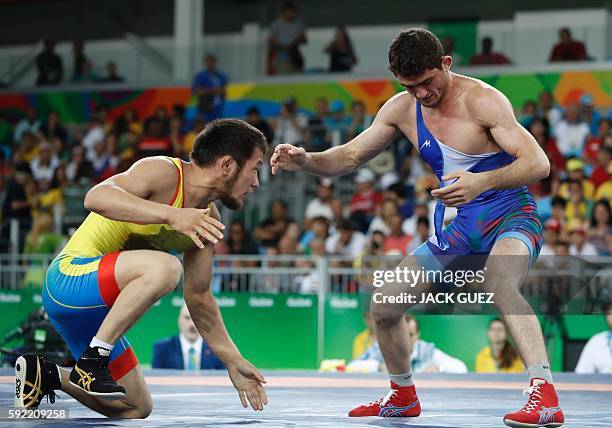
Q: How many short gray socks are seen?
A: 2